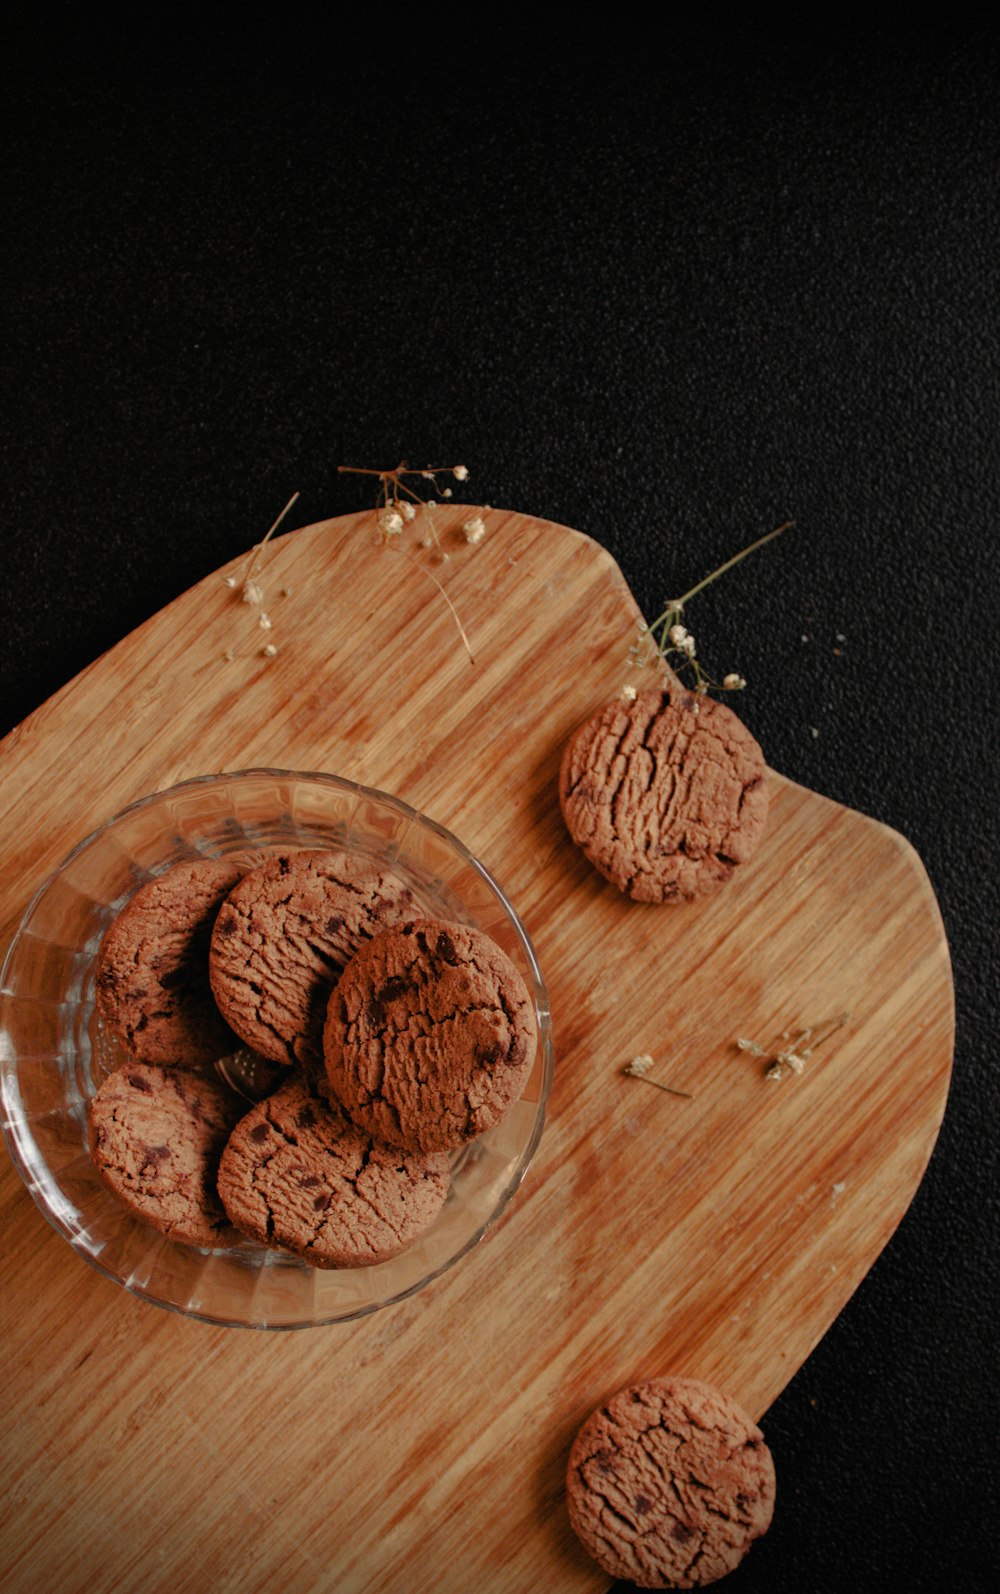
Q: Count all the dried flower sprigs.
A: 5